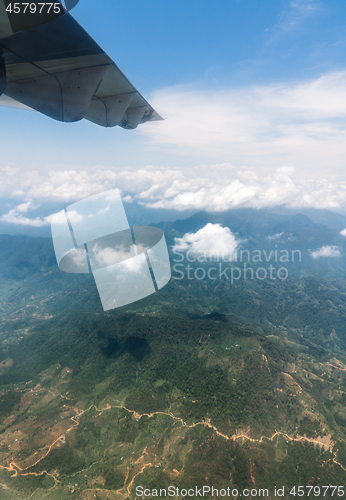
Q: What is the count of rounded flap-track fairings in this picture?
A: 3